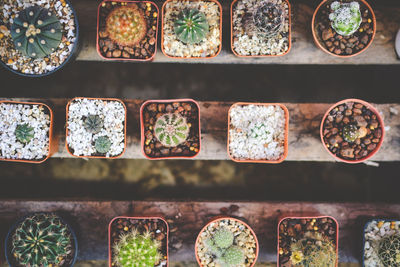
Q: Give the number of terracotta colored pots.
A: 12